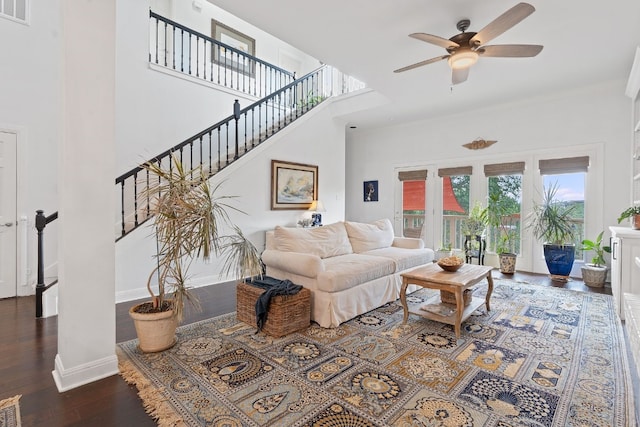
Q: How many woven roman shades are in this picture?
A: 4